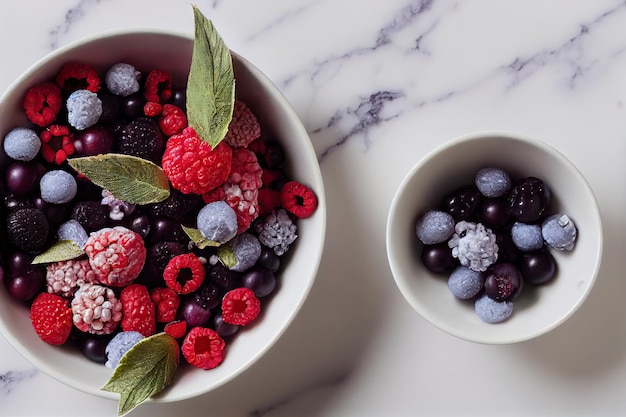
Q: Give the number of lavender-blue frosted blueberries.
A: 14